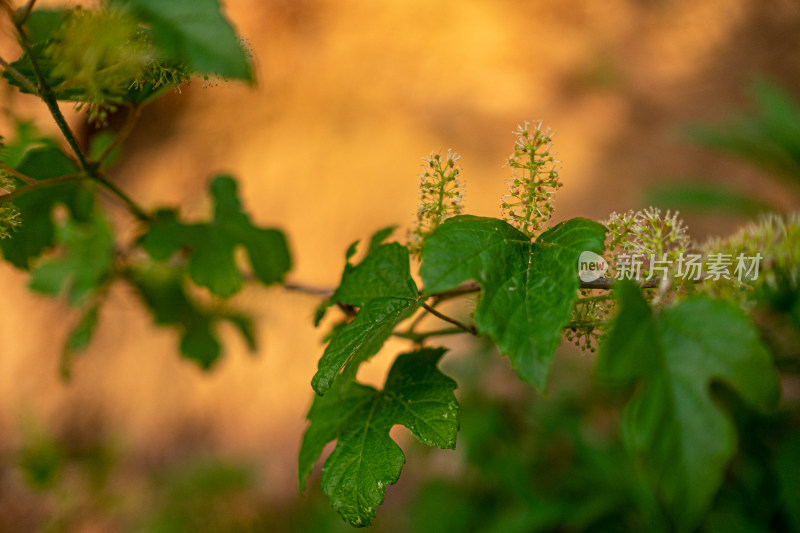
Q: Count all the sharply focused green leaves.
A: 3